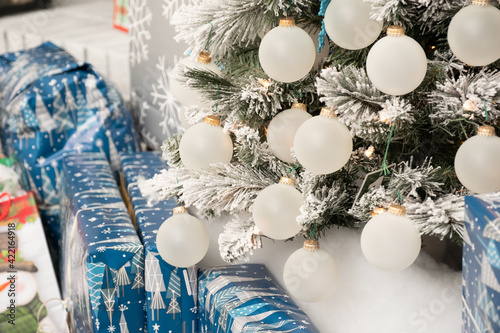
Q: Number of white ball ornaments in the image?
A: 13